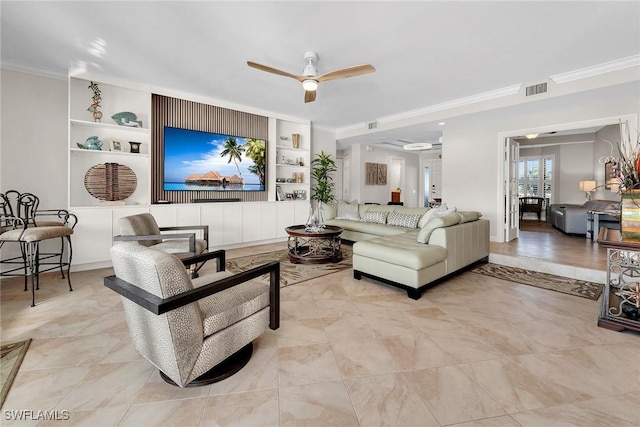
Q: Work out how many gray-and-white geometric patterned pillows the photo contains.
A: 2